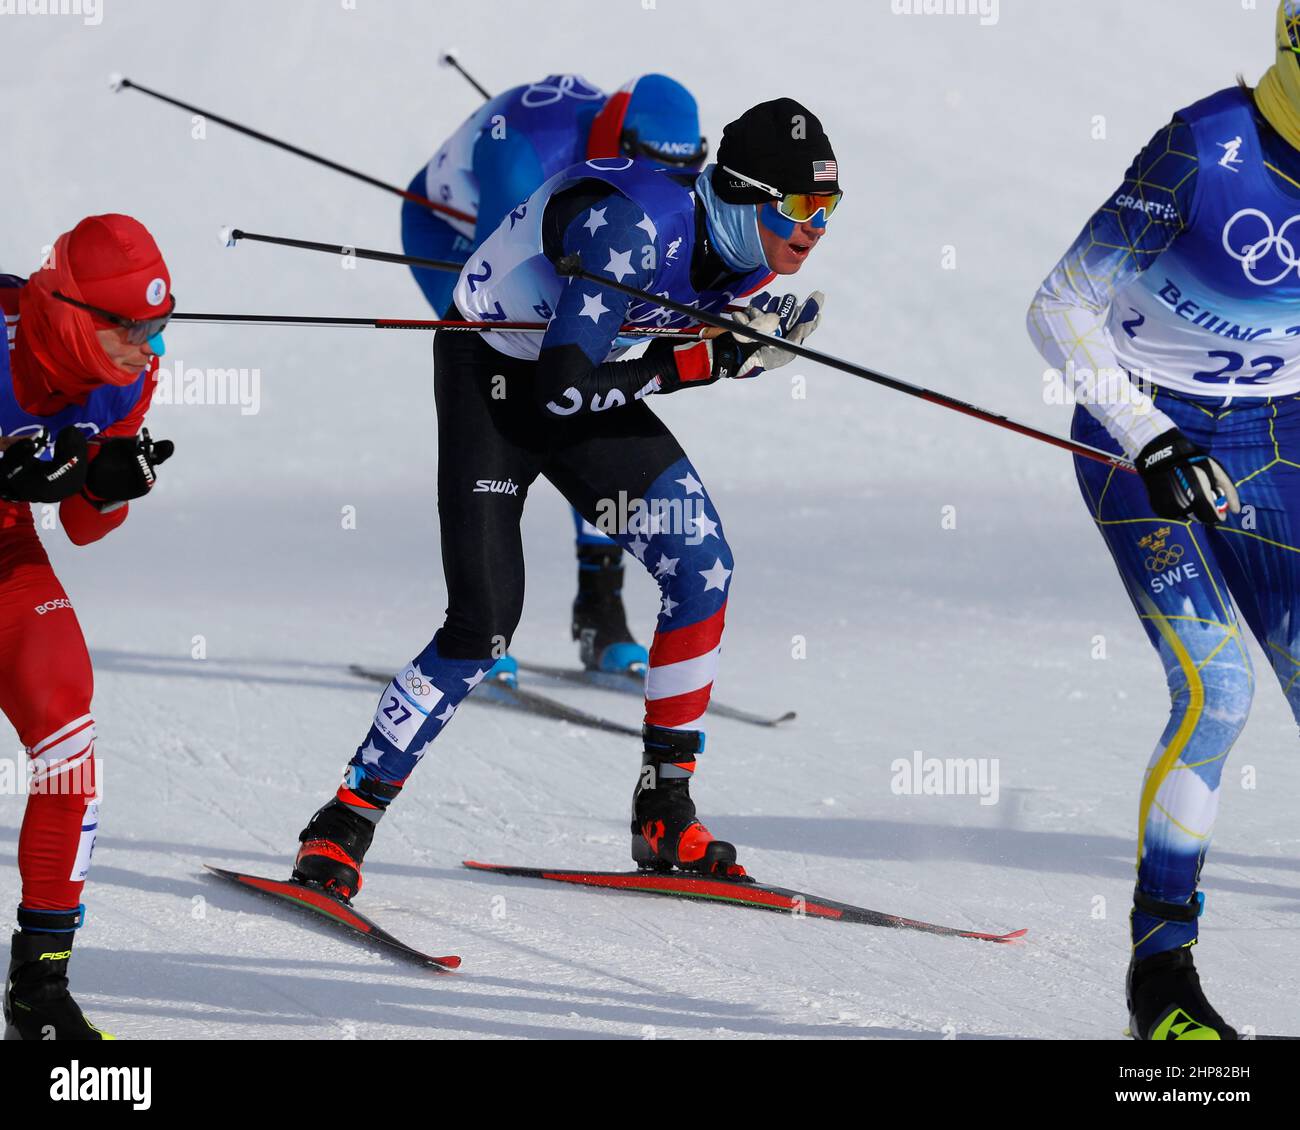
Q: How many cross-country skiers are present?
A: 4